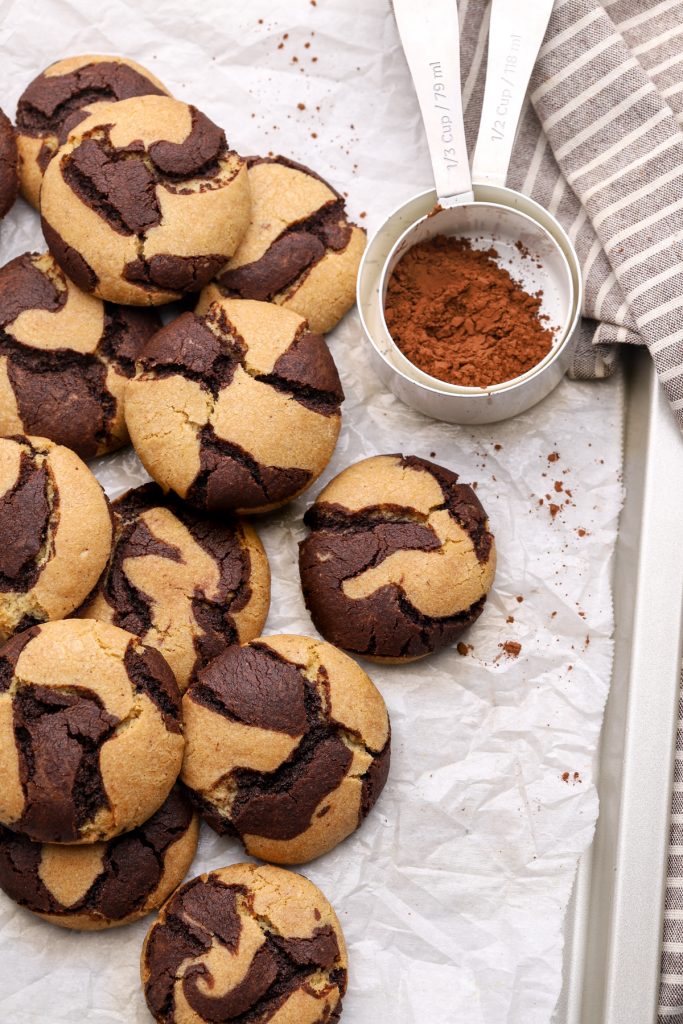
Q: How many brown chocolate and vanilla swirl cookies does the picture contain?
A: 13